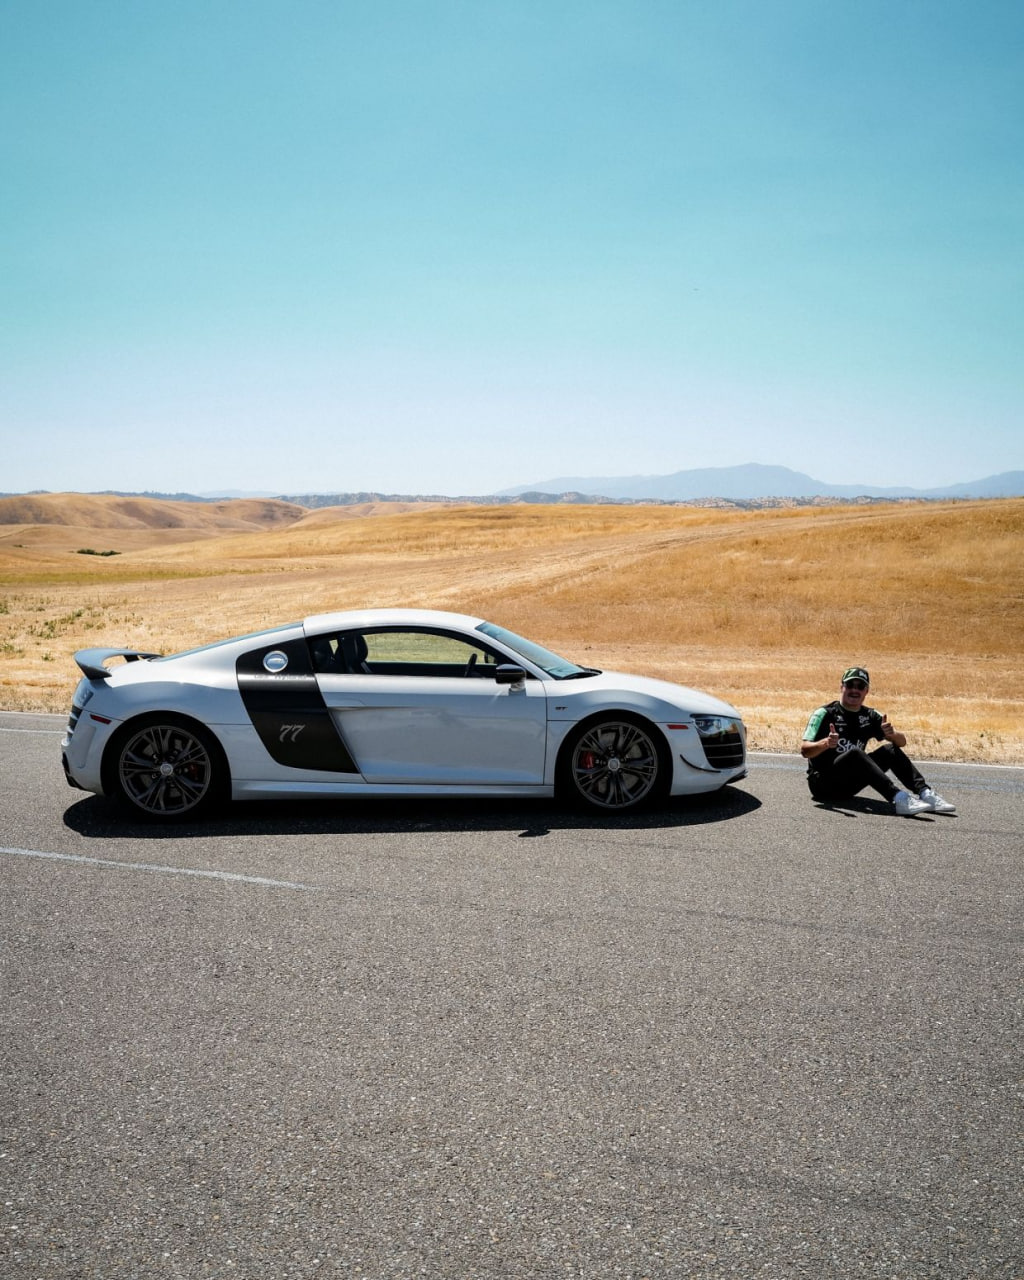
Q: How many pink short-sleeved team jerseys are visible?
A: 0